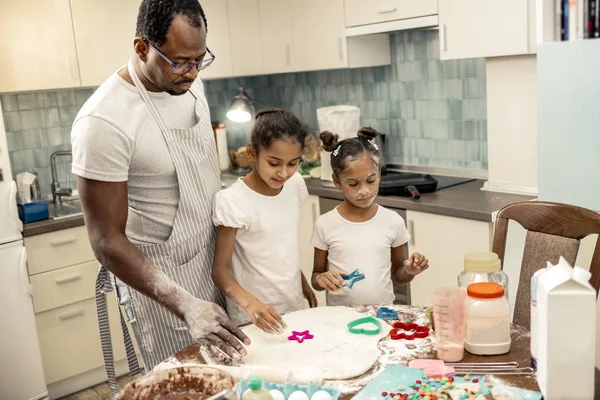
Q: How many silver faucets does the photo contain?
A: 1